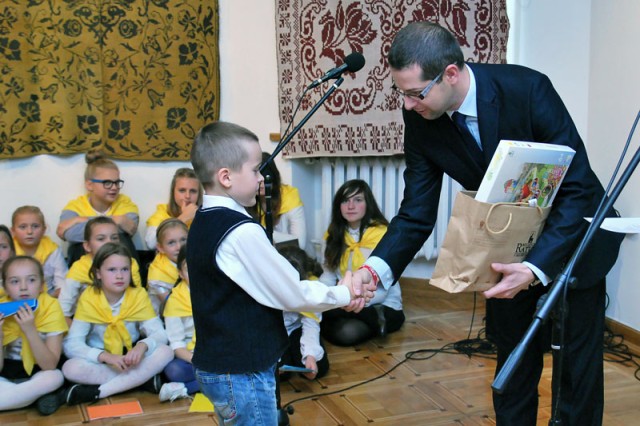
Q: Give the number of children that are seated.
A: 12